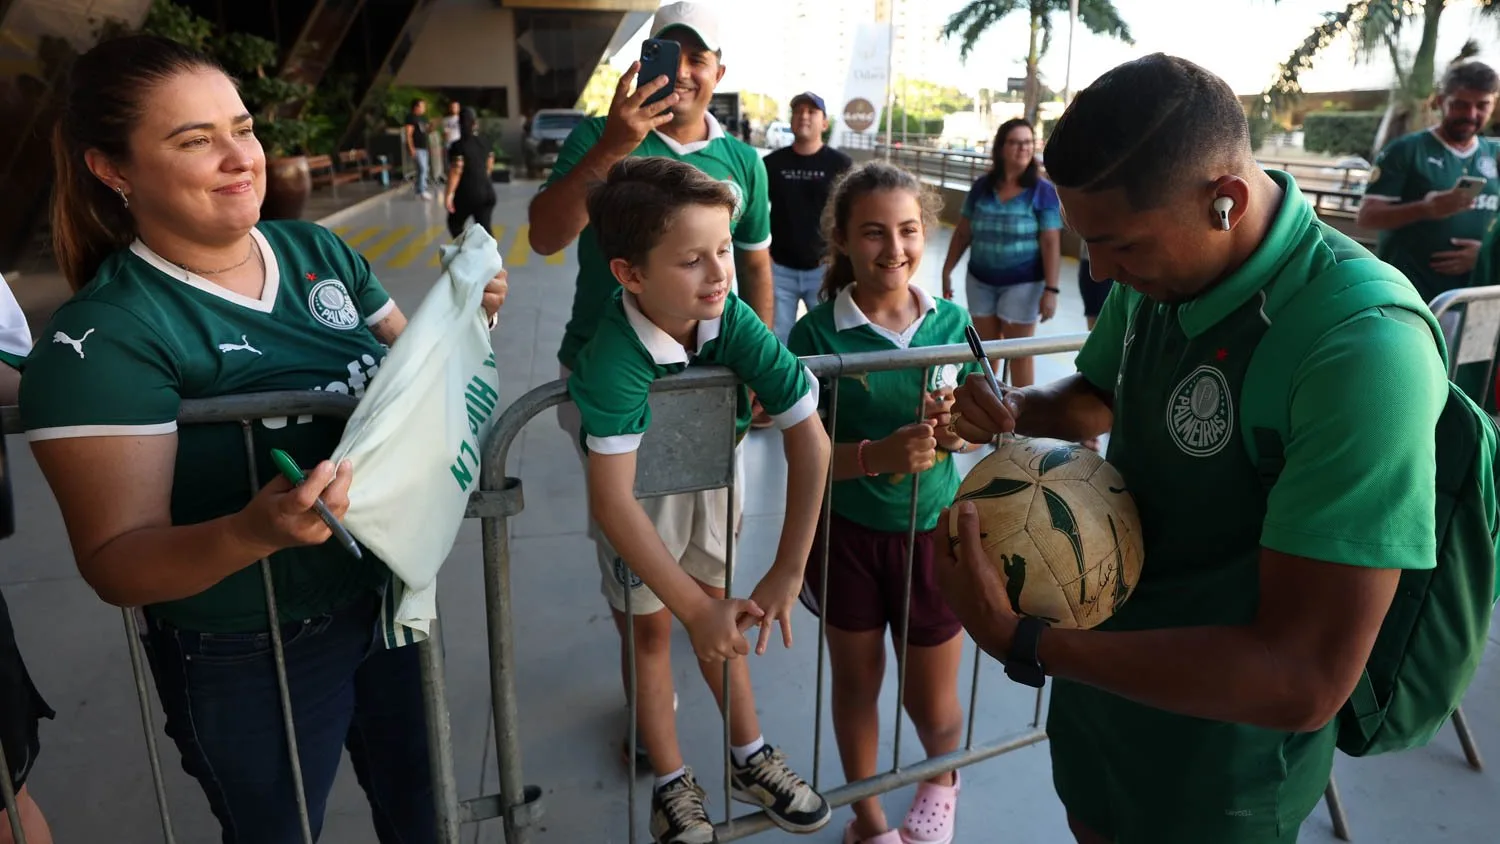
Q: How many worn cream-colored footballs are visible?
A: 1